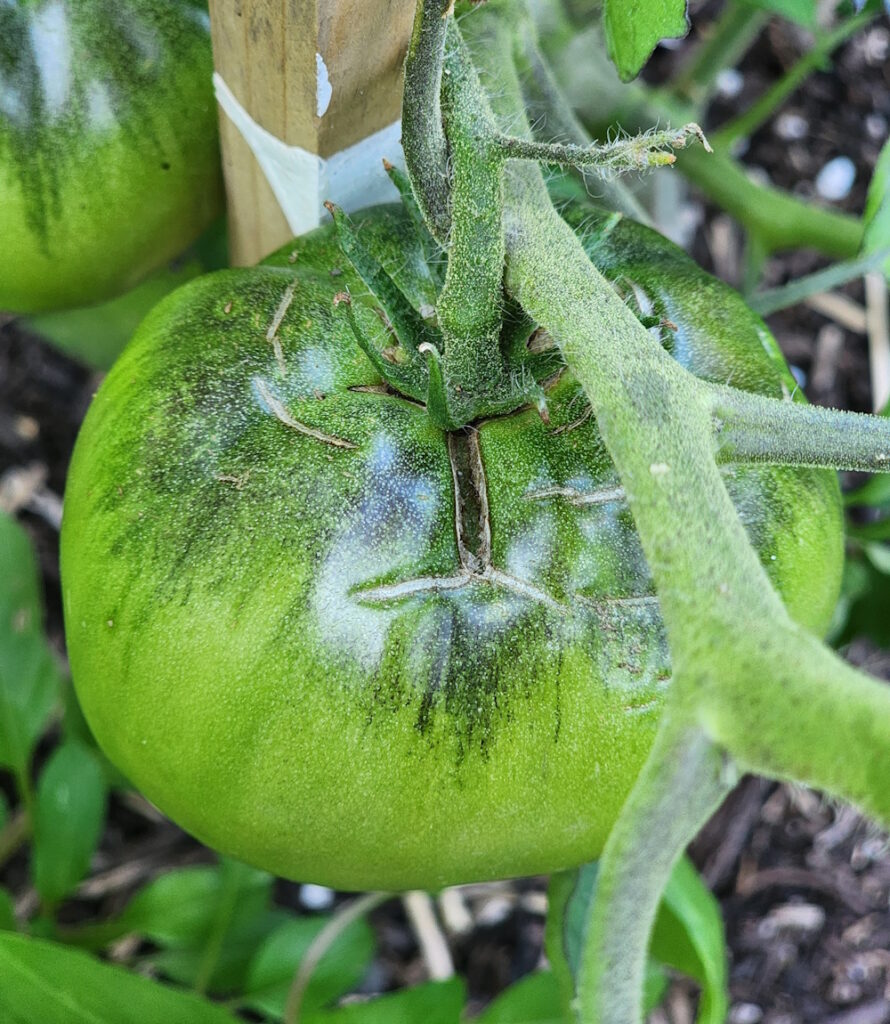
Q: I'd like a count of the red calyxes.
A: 0